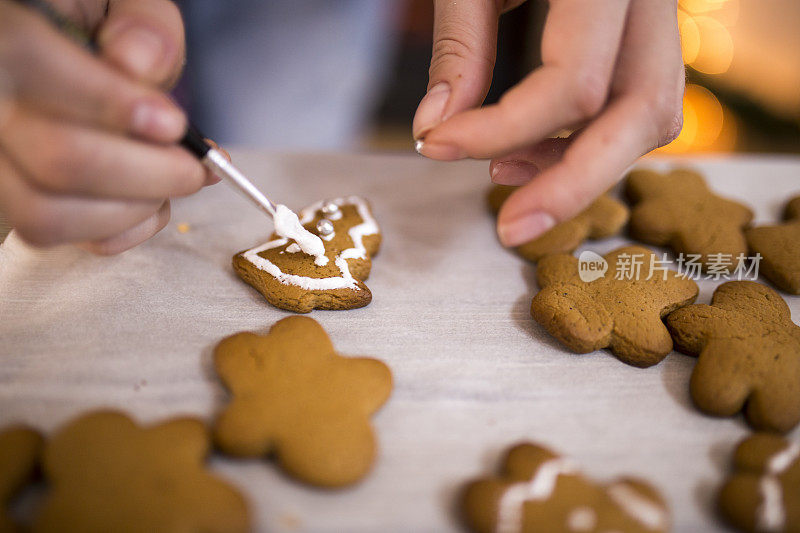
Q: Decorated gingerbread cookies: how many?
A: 3